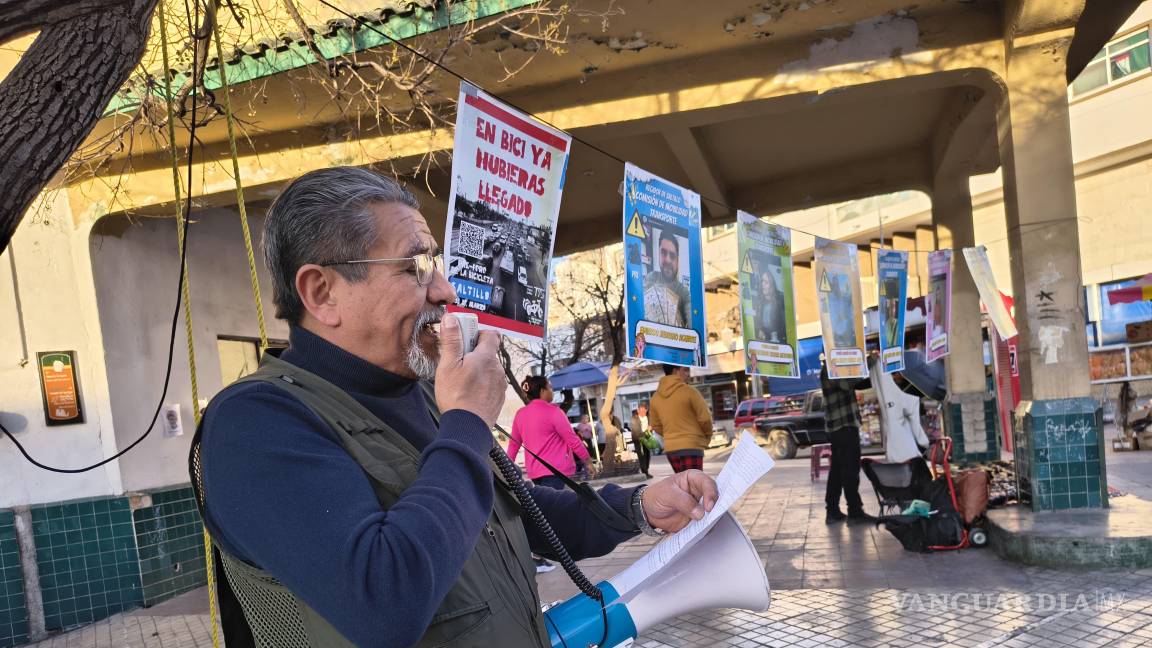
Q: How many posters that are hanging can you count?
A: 7